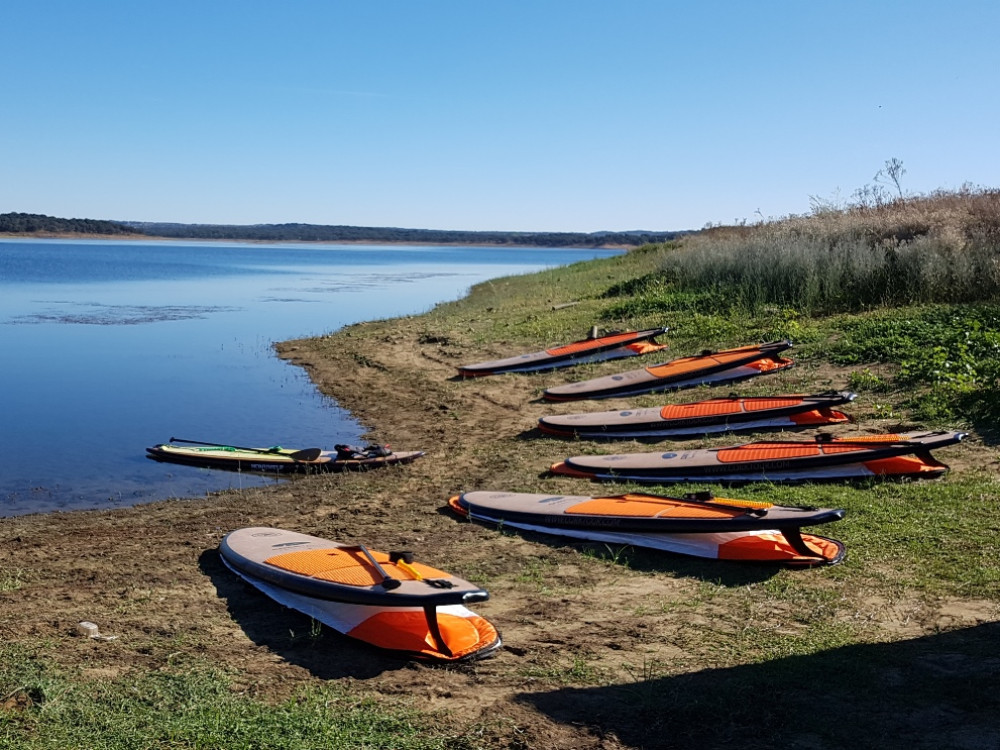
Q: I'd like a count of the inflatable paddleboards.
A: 7